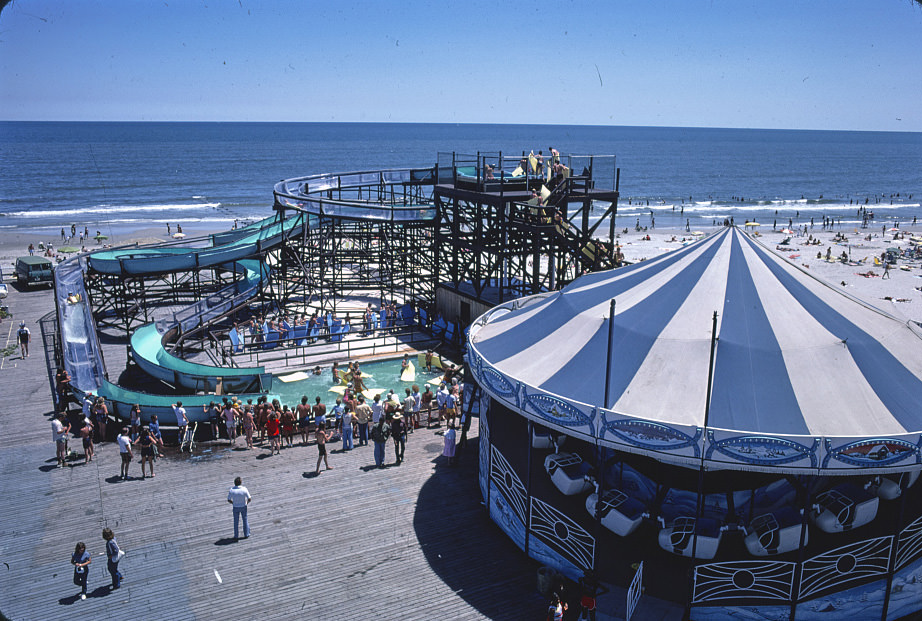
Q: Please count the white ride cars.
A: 7